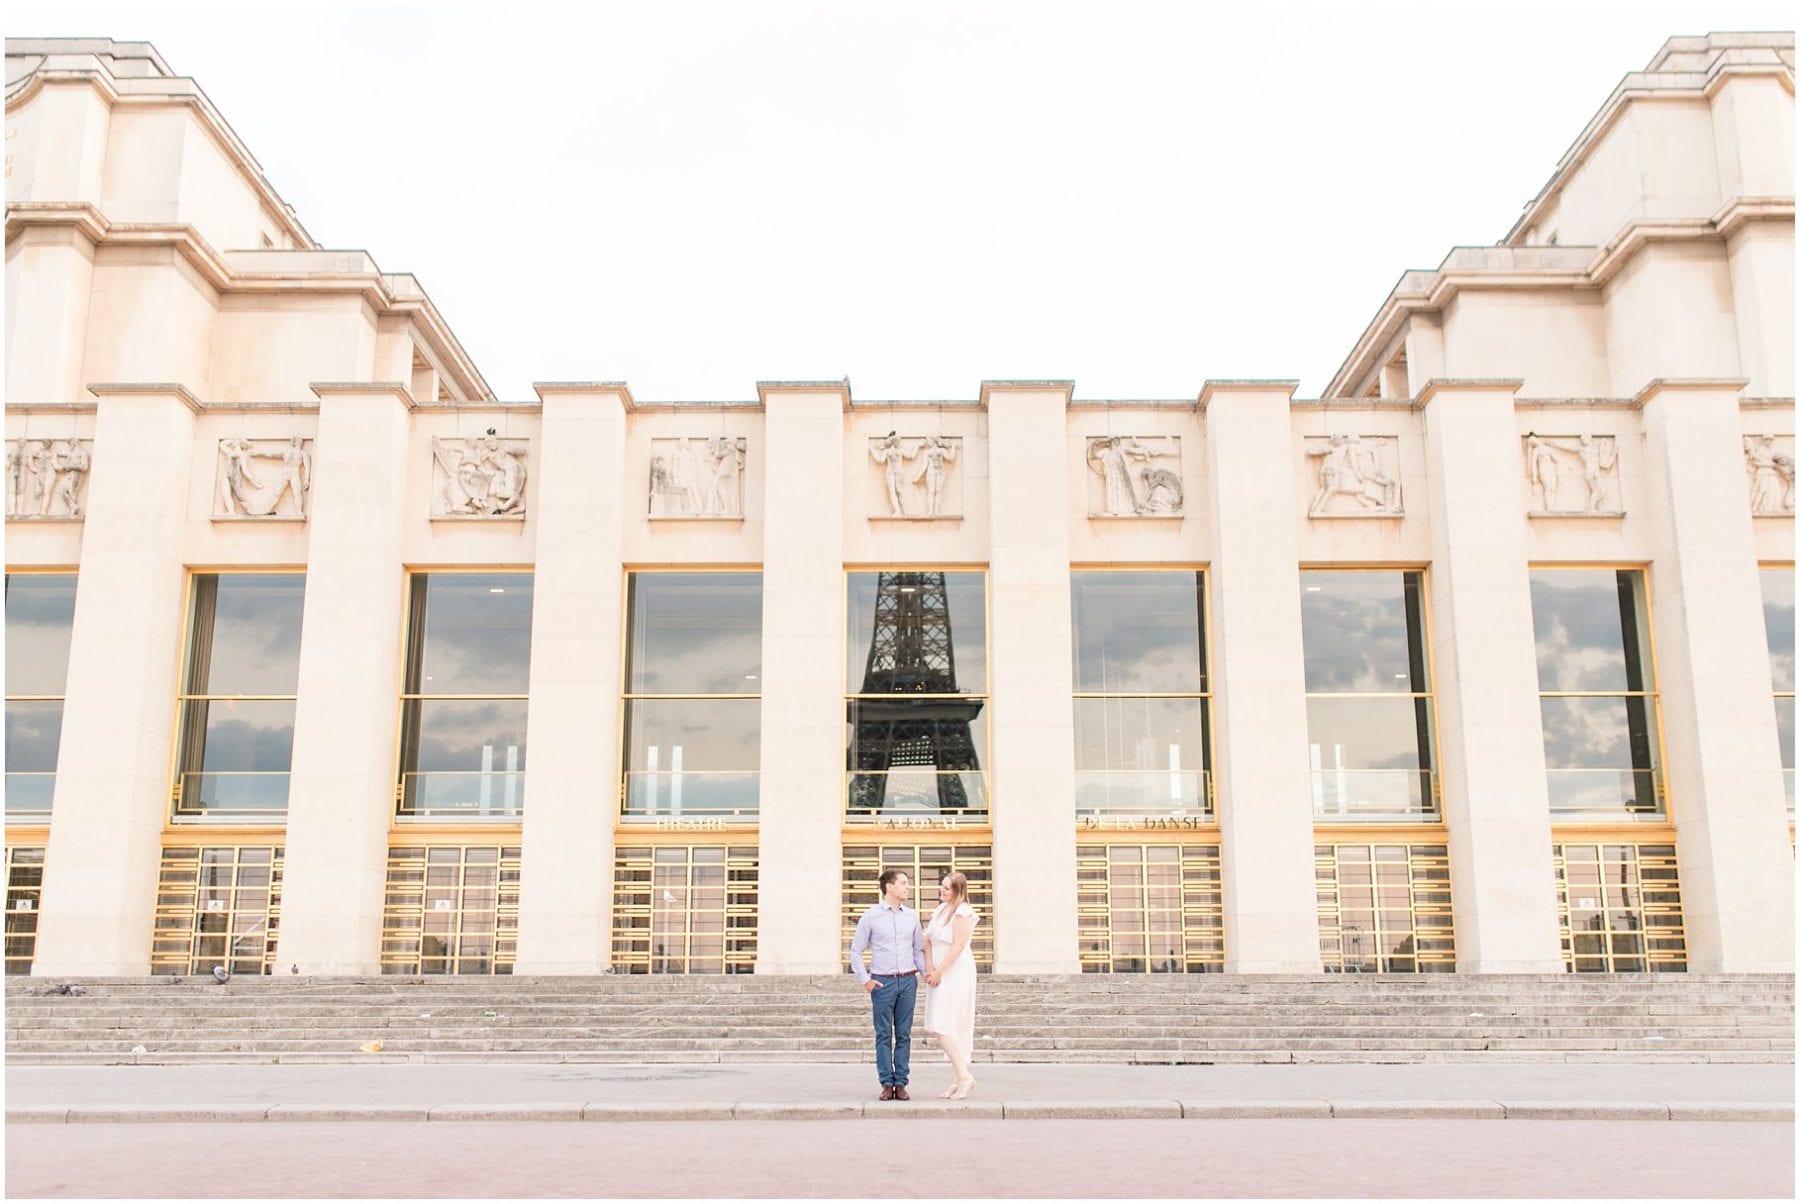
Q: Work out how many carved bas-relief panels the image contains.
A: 9